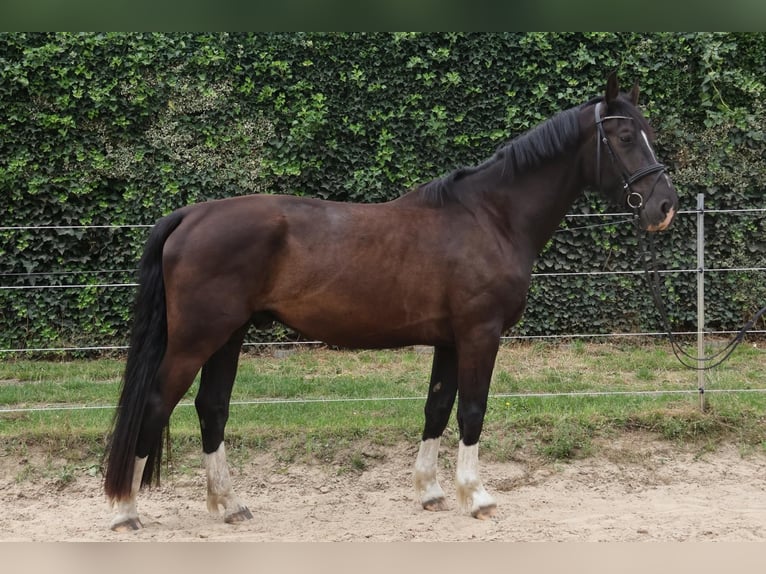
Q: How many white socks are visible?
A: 4